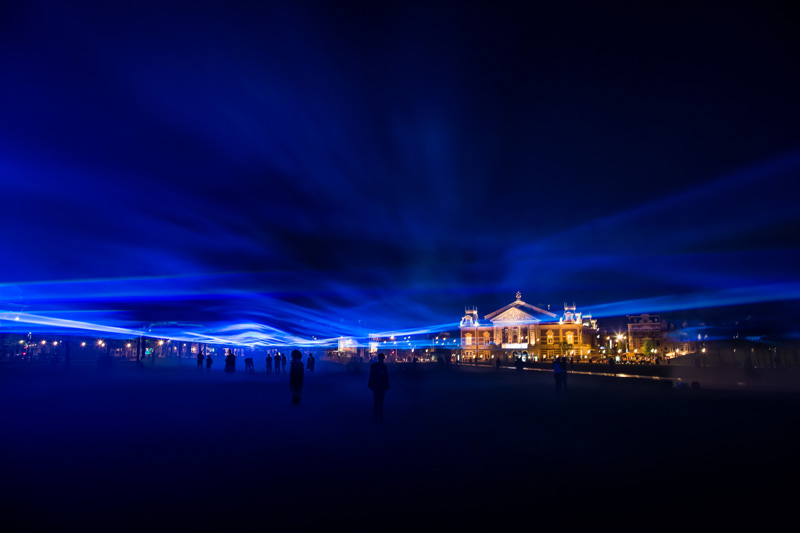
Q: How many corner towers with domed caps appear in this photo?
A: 2